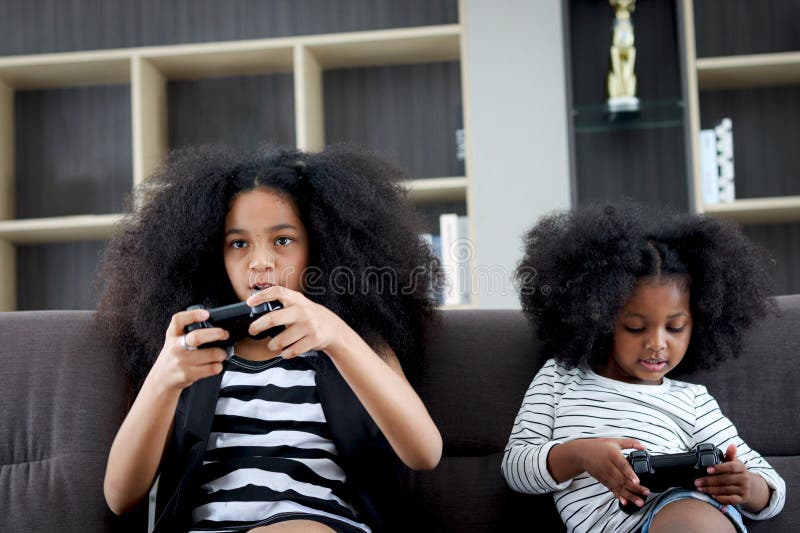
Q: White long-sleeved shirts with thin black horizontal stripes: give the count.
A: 1